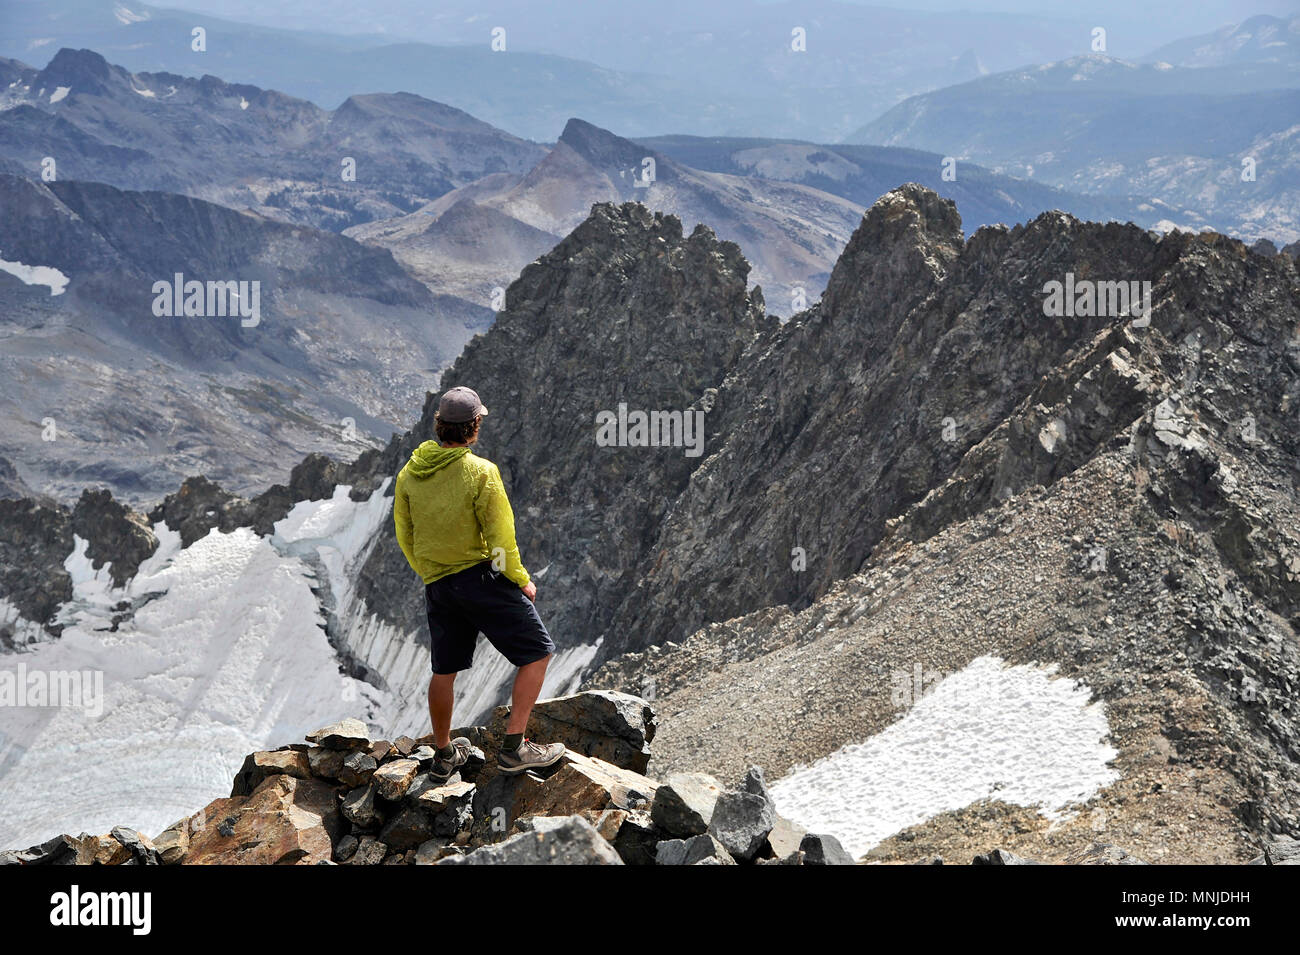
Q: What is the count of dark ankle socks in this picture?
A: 2